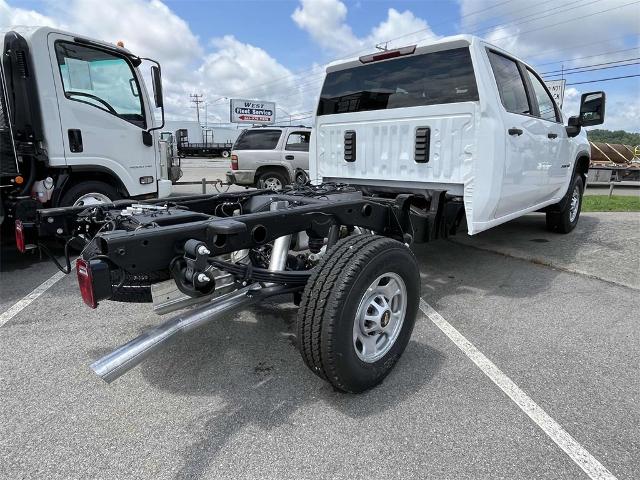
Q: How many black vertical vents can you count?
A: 2